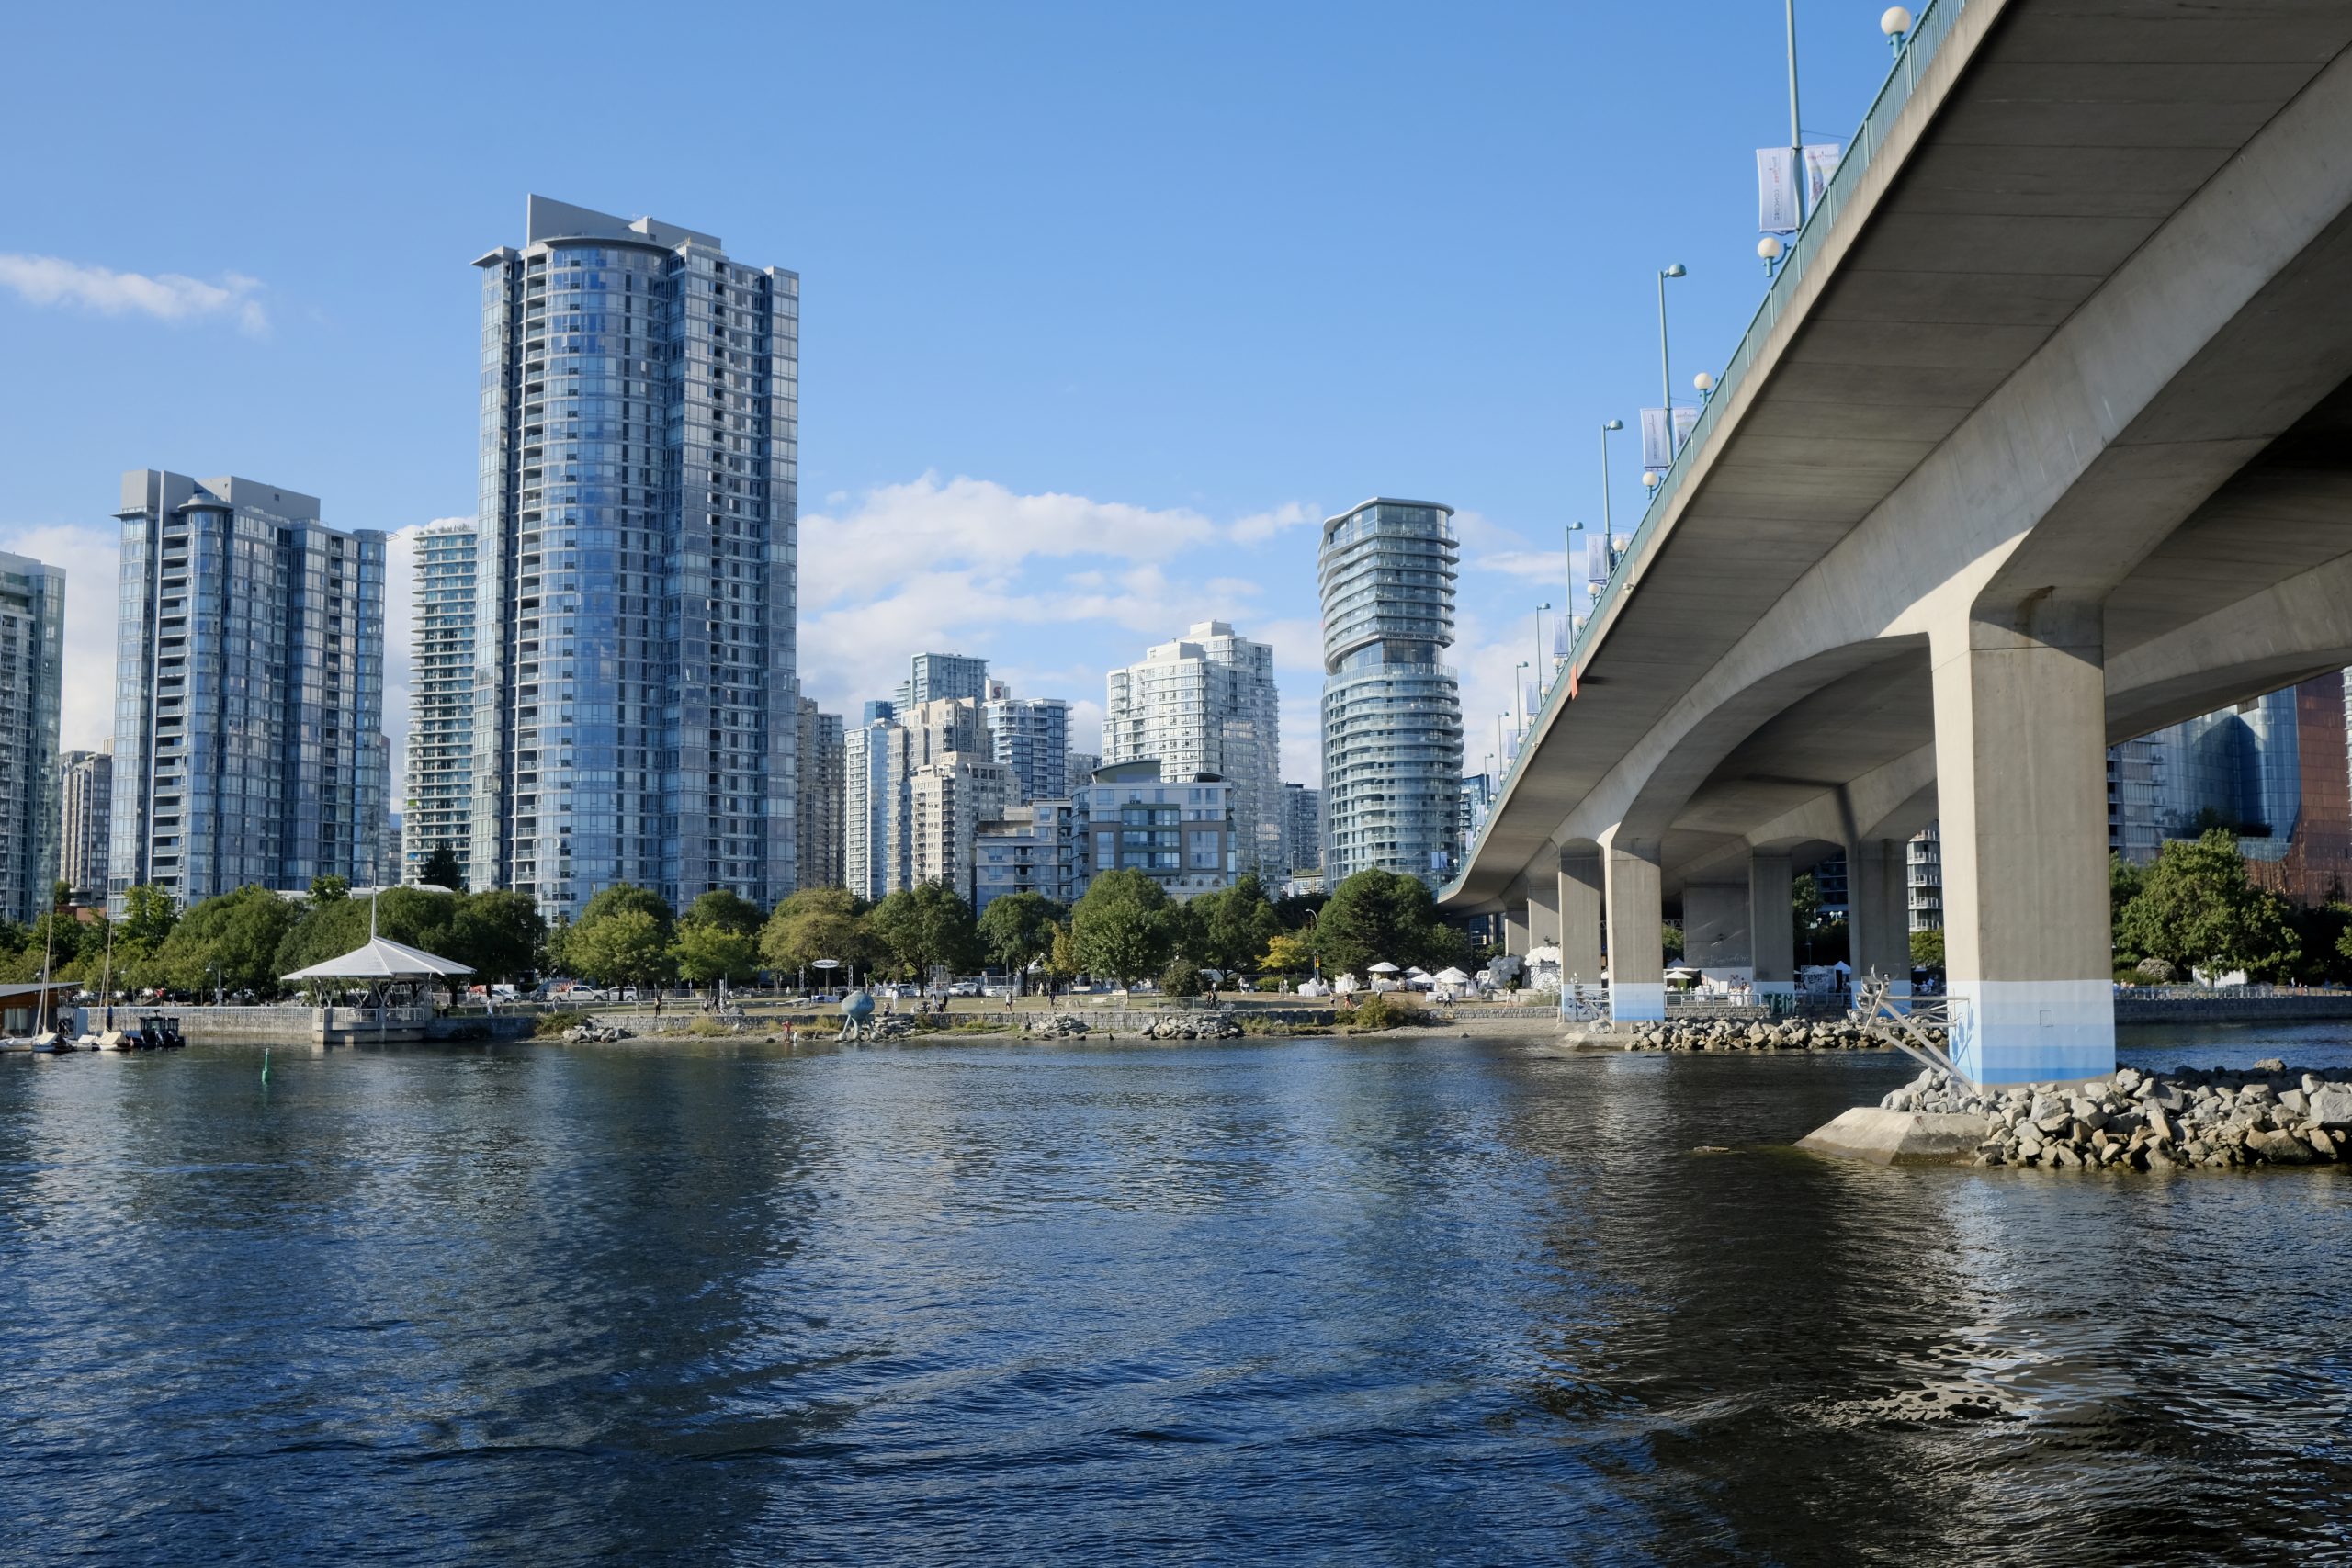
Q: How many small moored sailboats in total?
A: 2